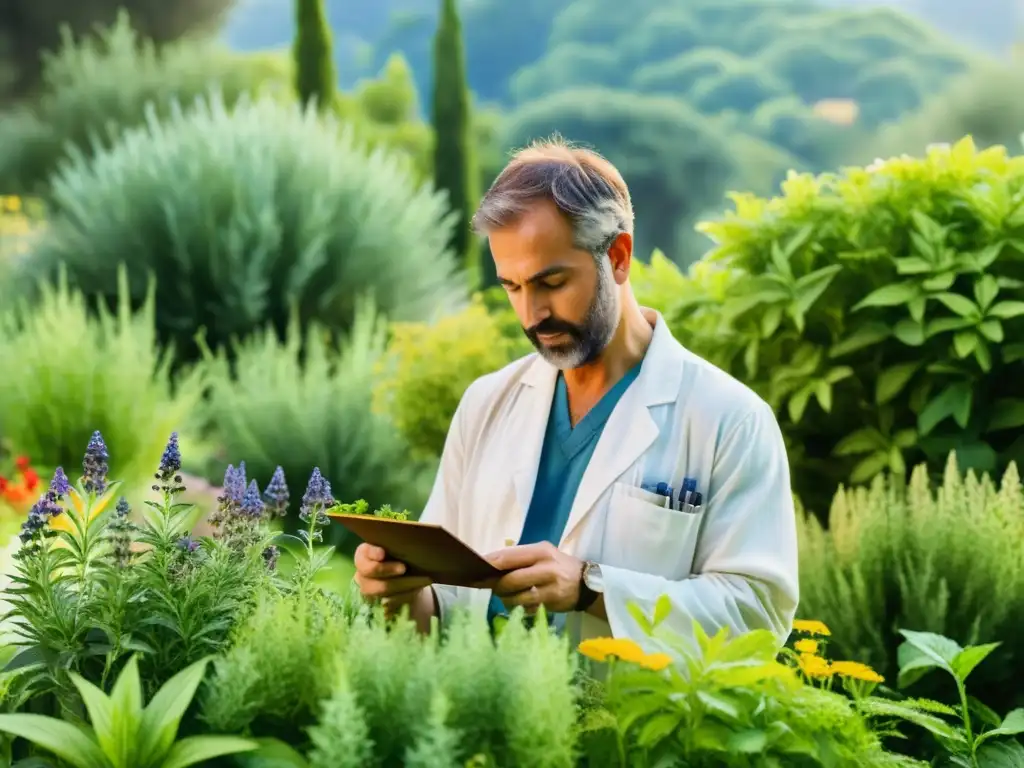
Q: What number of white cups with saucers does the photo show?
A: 0